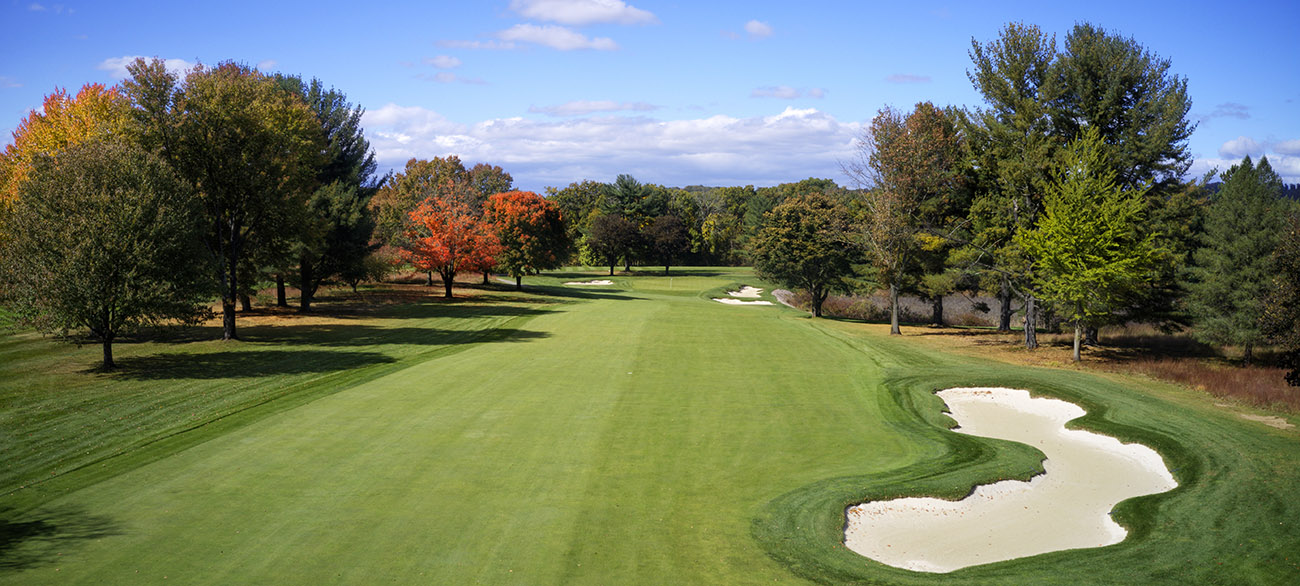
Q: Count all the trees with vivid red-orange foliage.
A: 2